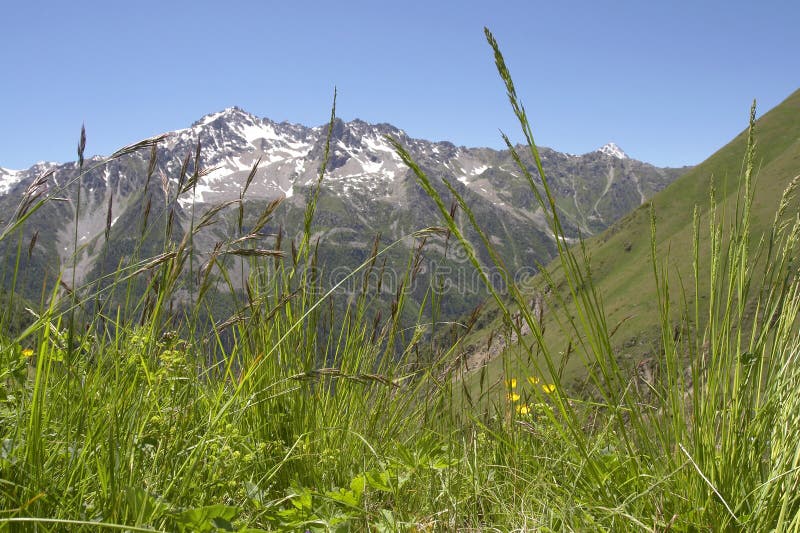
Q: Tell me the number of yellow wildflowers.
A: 6